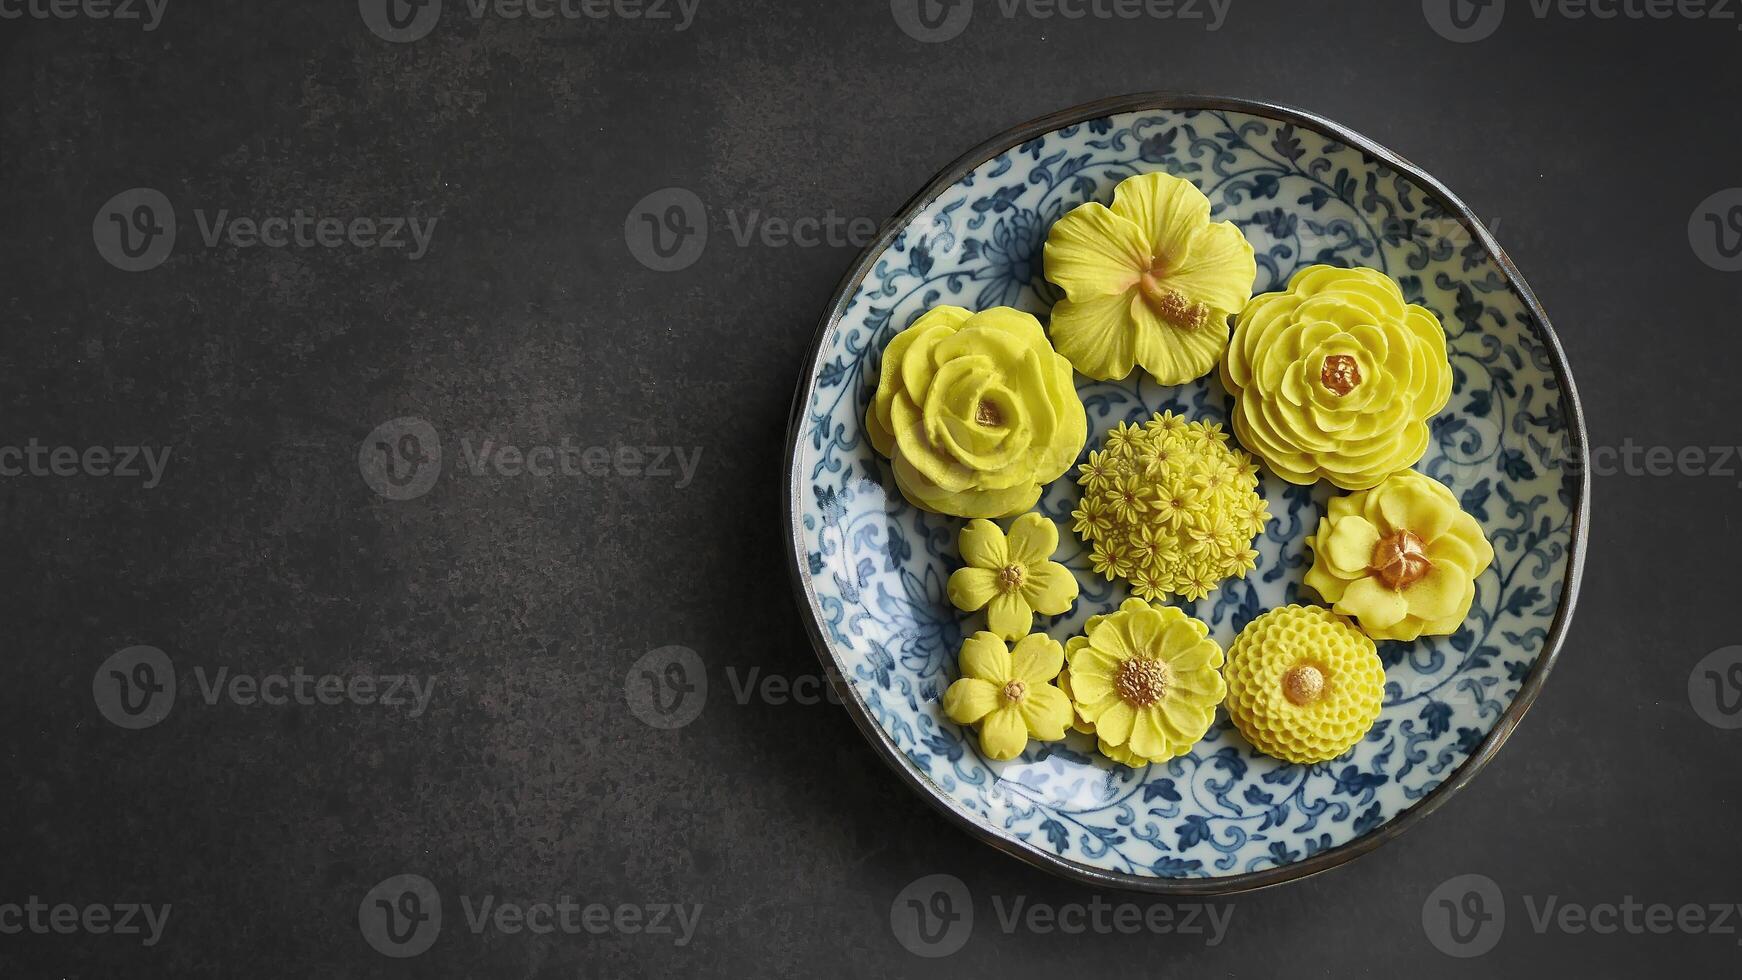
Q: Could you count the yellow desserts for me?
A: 9